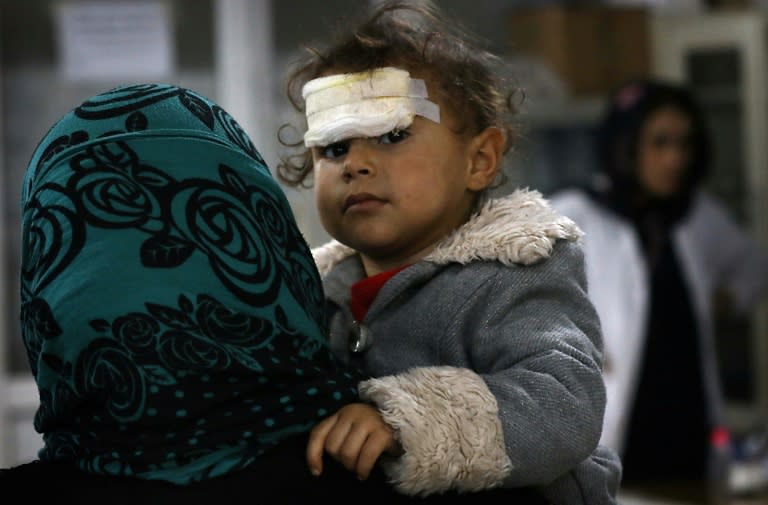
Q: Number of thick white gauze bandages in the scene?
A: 1